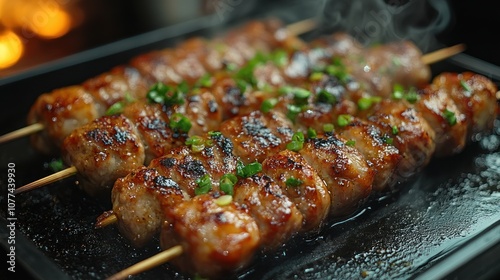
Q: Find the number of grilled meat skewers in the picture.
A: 4